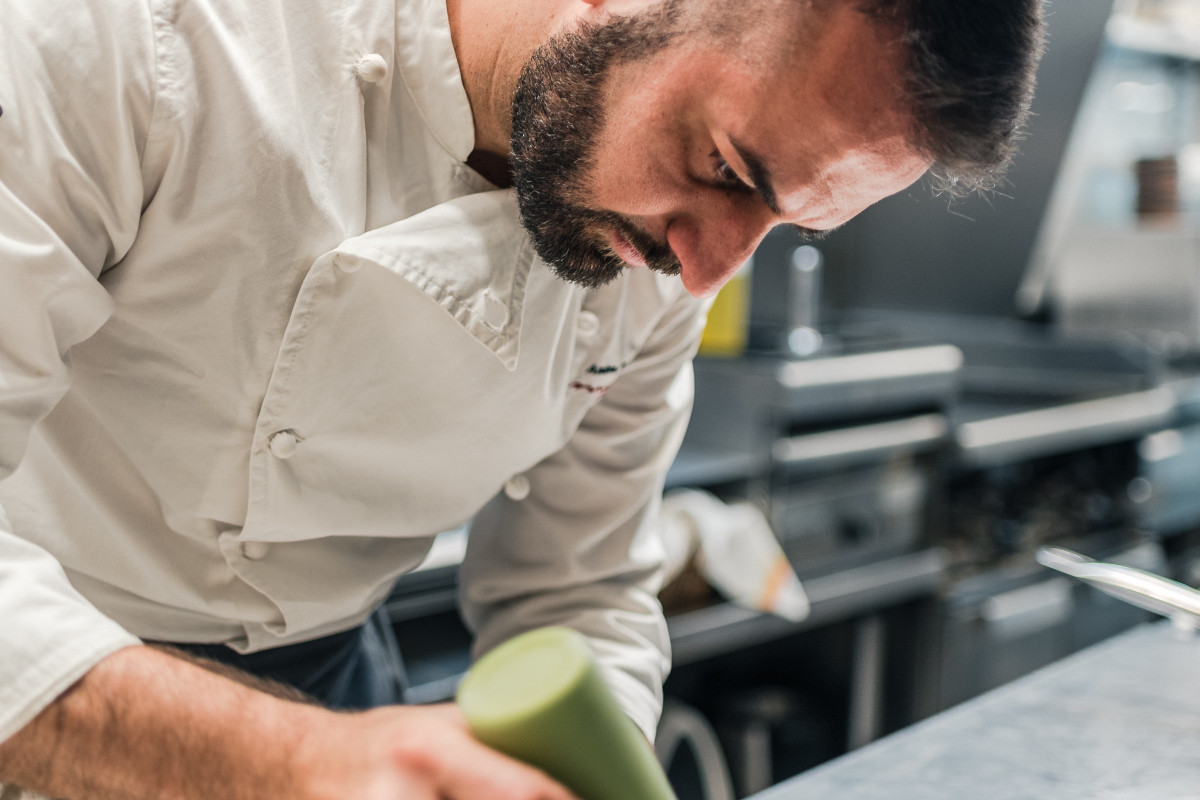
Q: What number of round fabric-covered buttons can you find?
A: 6